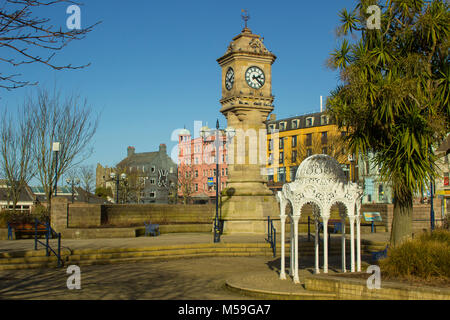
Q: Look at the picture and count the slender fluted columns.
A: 8